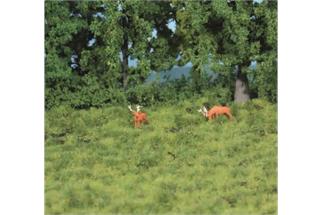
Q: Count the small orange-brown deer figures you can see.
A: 2